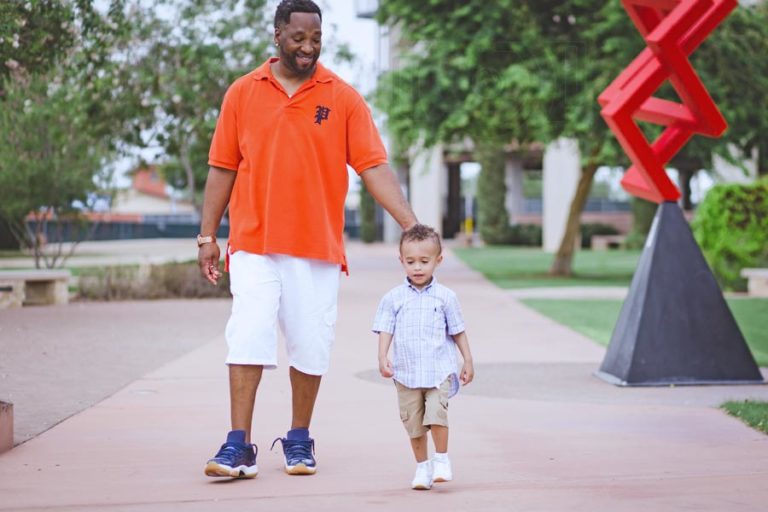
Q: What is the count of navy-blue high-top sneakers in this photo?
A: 2